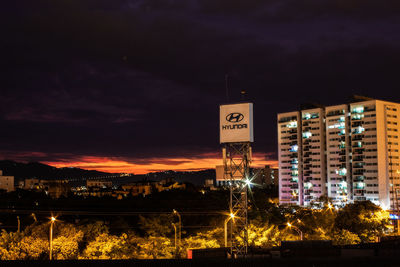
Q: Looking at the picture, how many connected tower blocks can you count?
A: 4